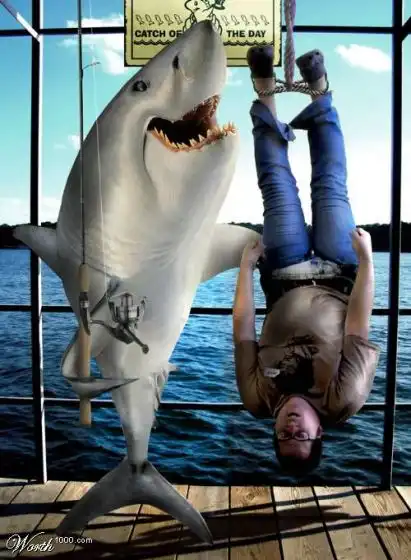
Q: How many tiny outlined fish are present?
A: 10